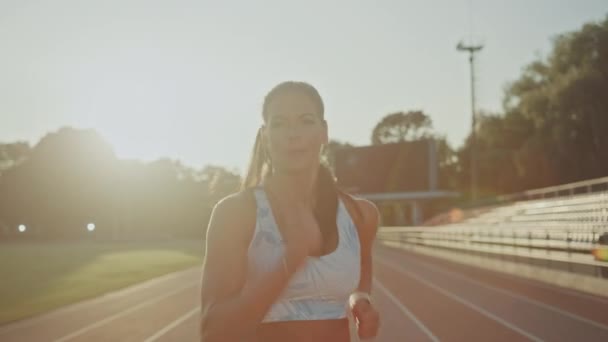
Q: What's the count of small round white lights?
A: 2